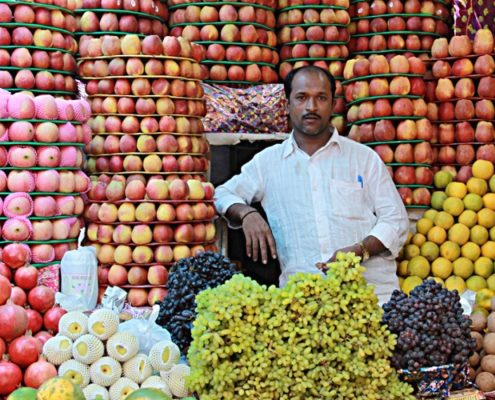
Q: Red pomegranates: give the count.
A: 14